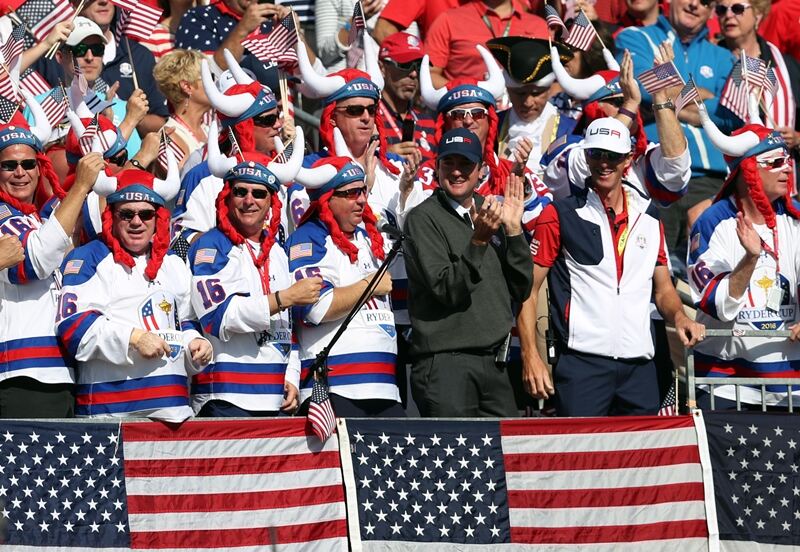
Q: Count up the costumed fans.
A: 11